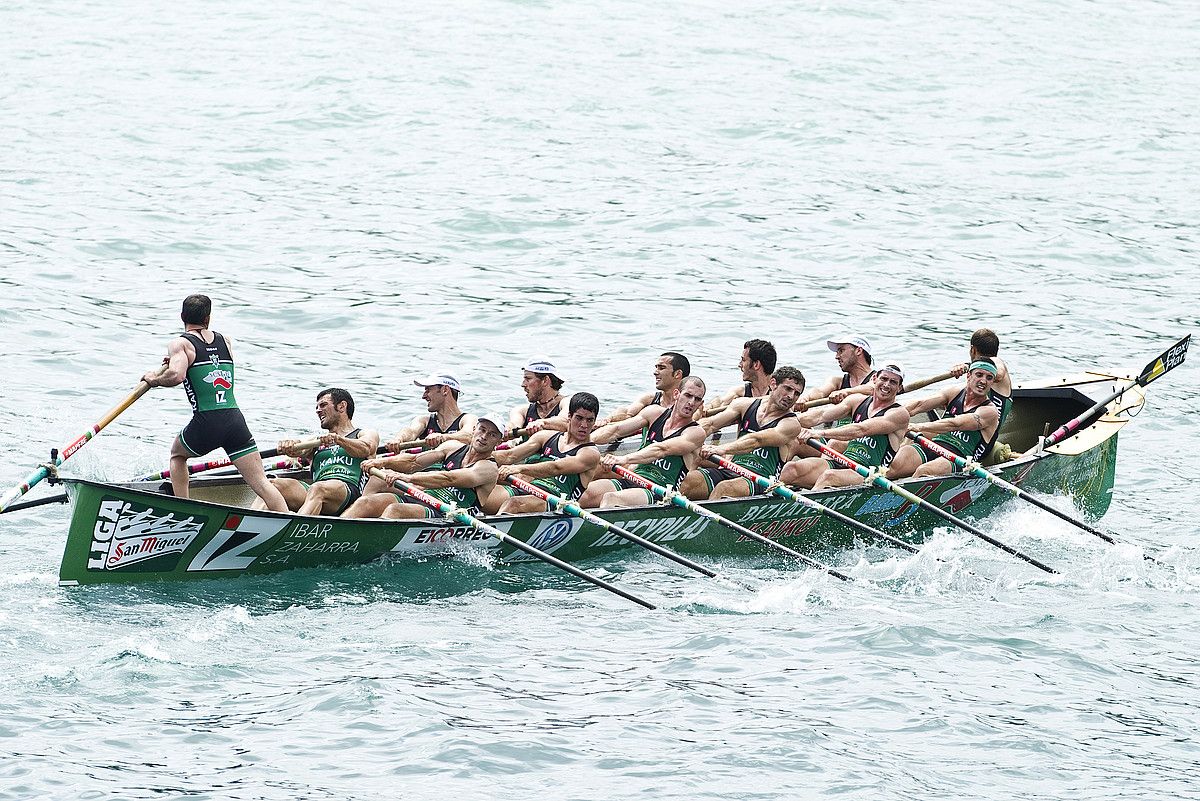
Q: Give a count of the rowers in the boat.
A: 14